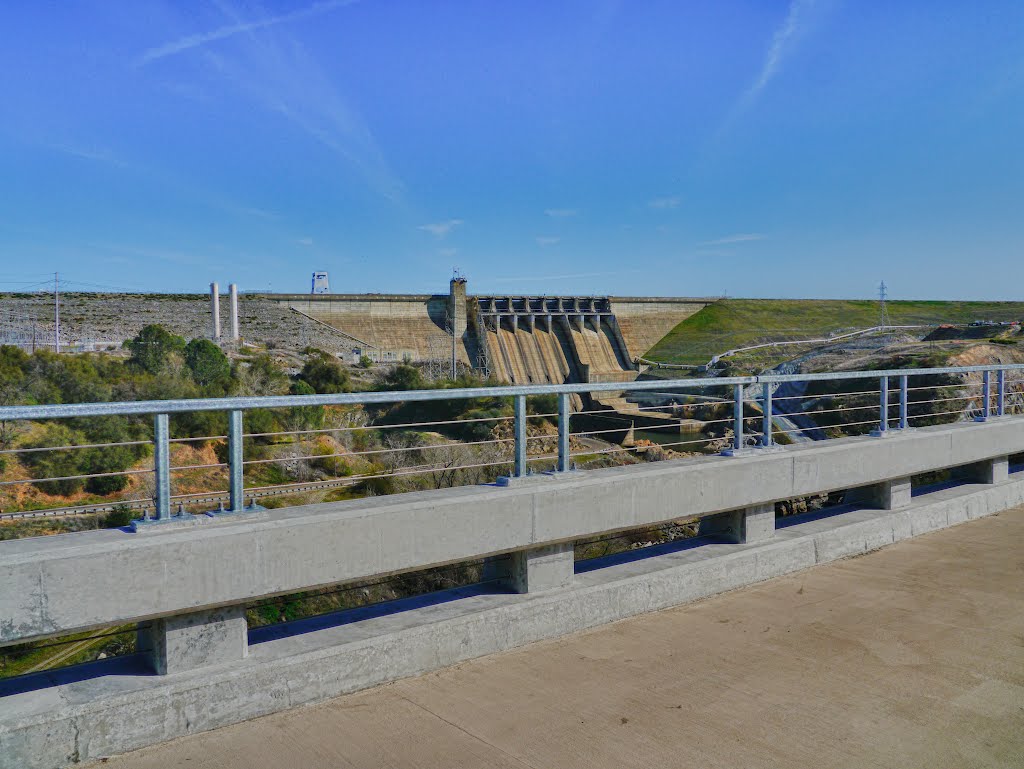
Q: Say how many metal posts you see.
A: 10